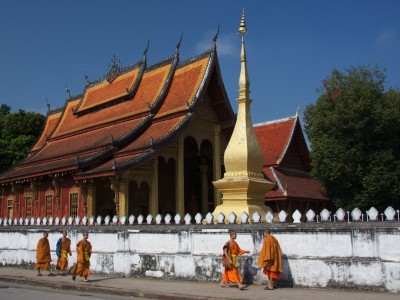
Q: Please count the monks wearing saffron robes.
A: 5